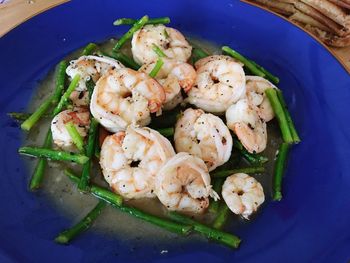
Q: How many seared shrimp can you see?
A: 12